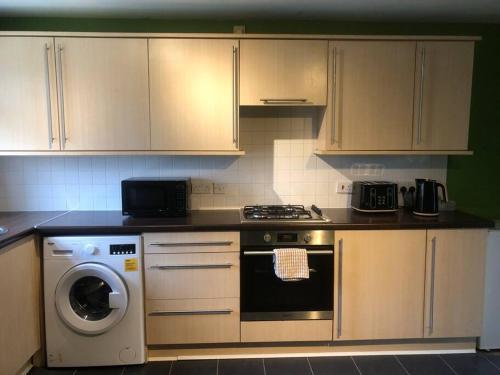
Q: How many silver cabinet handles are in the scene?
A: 11